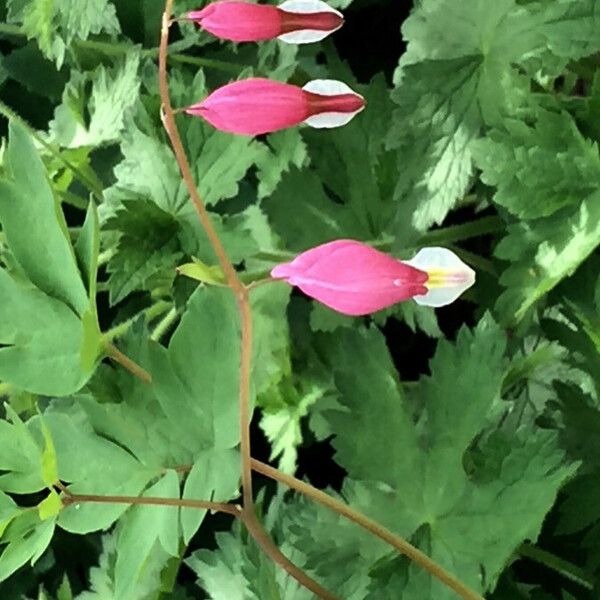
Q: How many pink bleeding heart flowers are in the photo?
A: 3